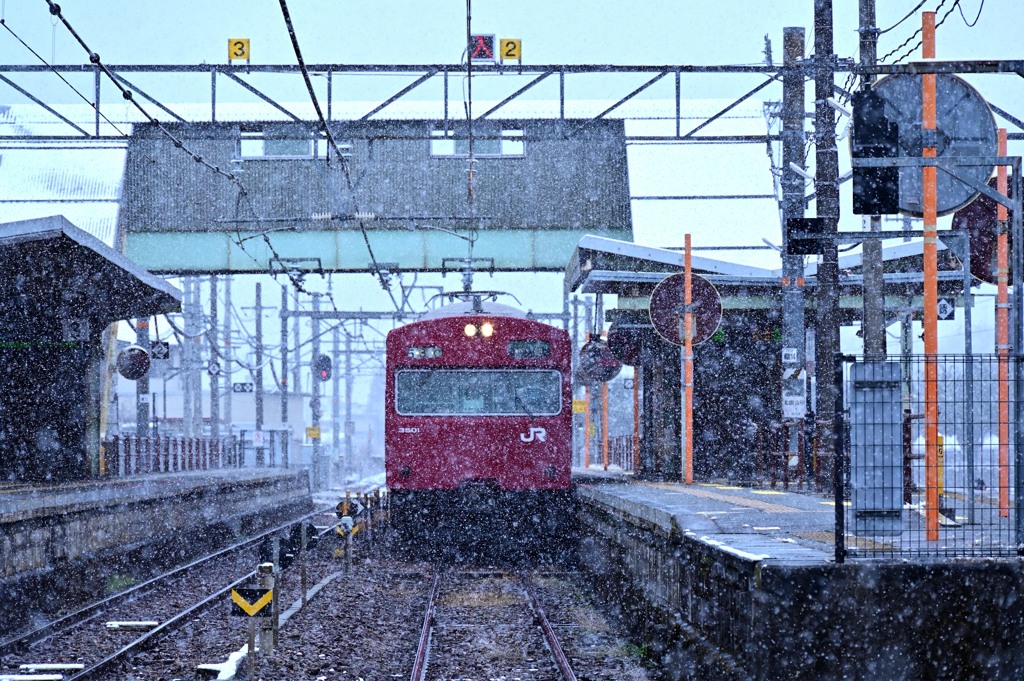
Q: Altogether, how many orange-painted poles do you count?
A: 6